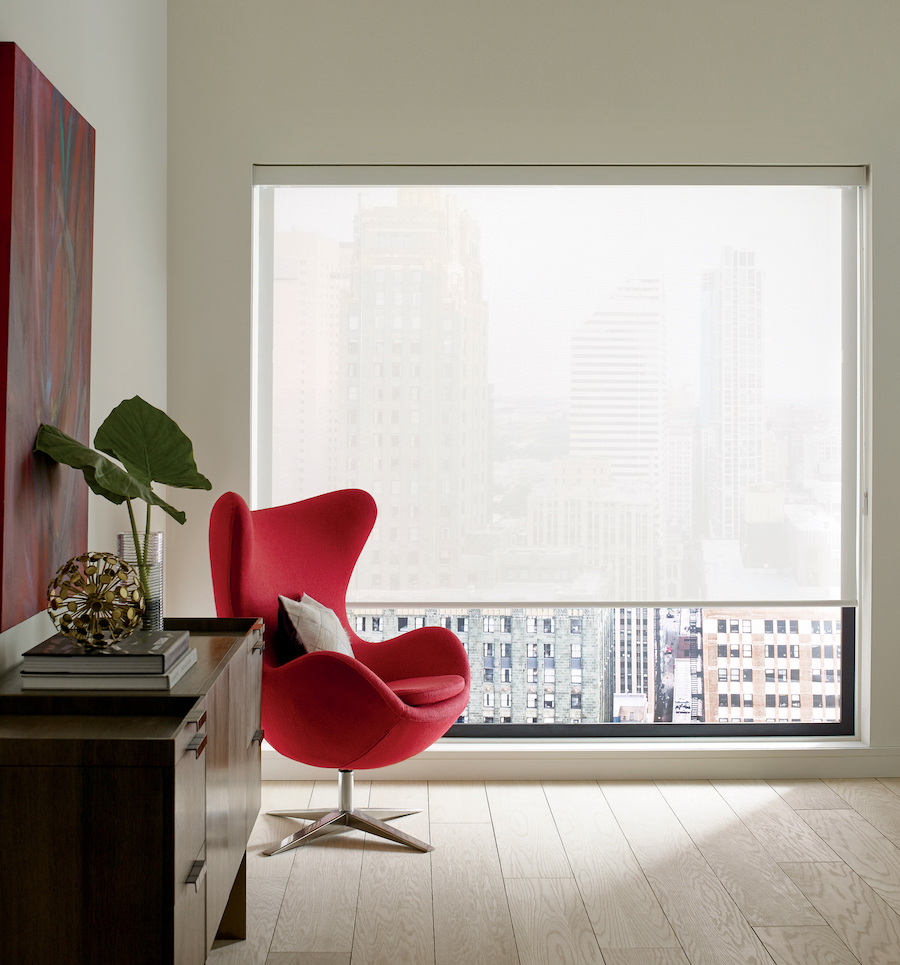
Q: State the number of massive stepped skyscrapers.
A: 1